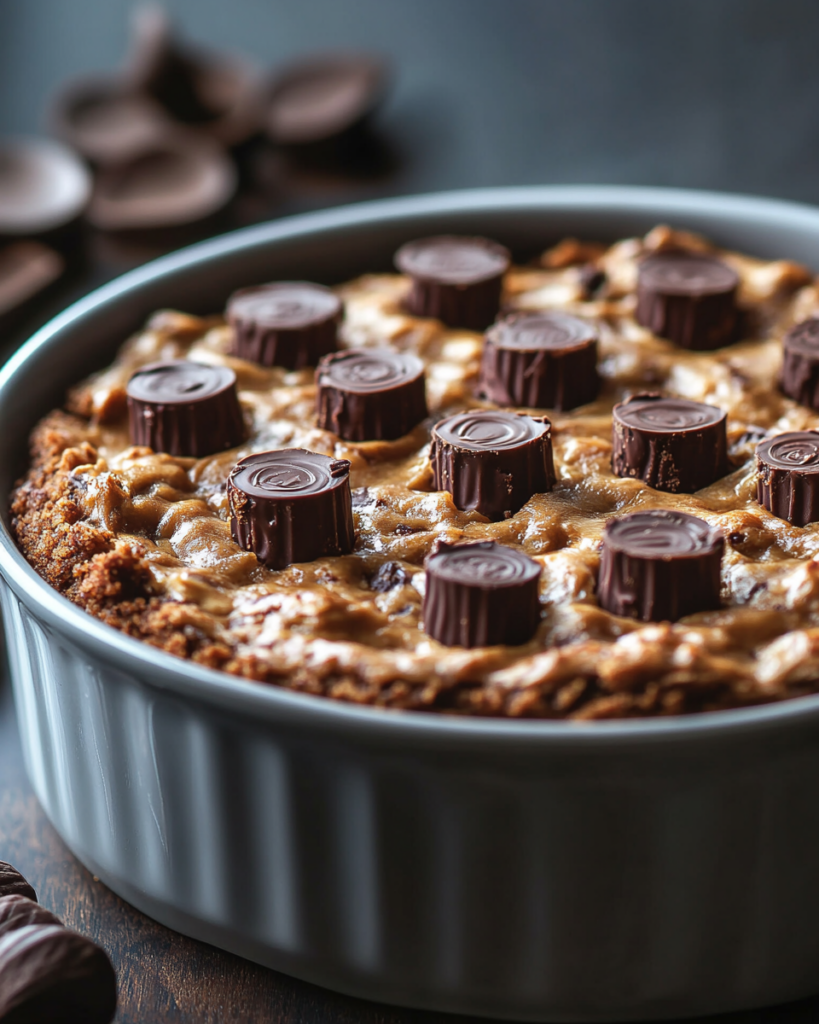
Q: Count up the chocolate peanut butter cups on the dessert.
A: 13